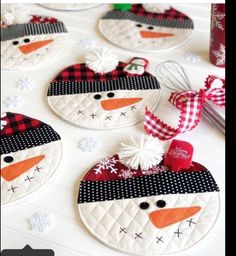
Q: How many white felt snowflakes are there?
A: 6